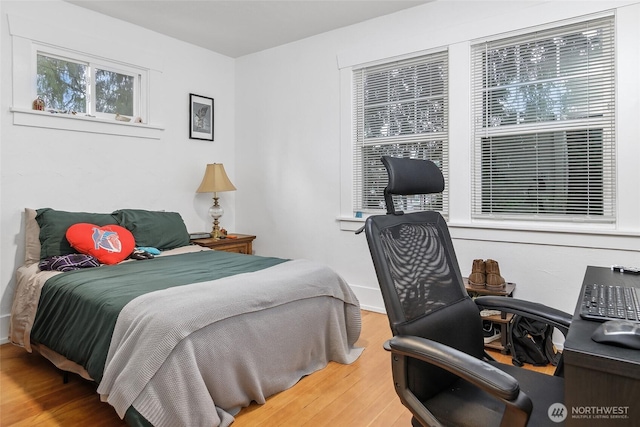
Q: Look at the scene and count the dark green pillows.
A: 2